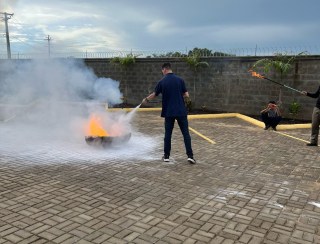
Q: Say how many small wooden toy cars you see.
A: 0